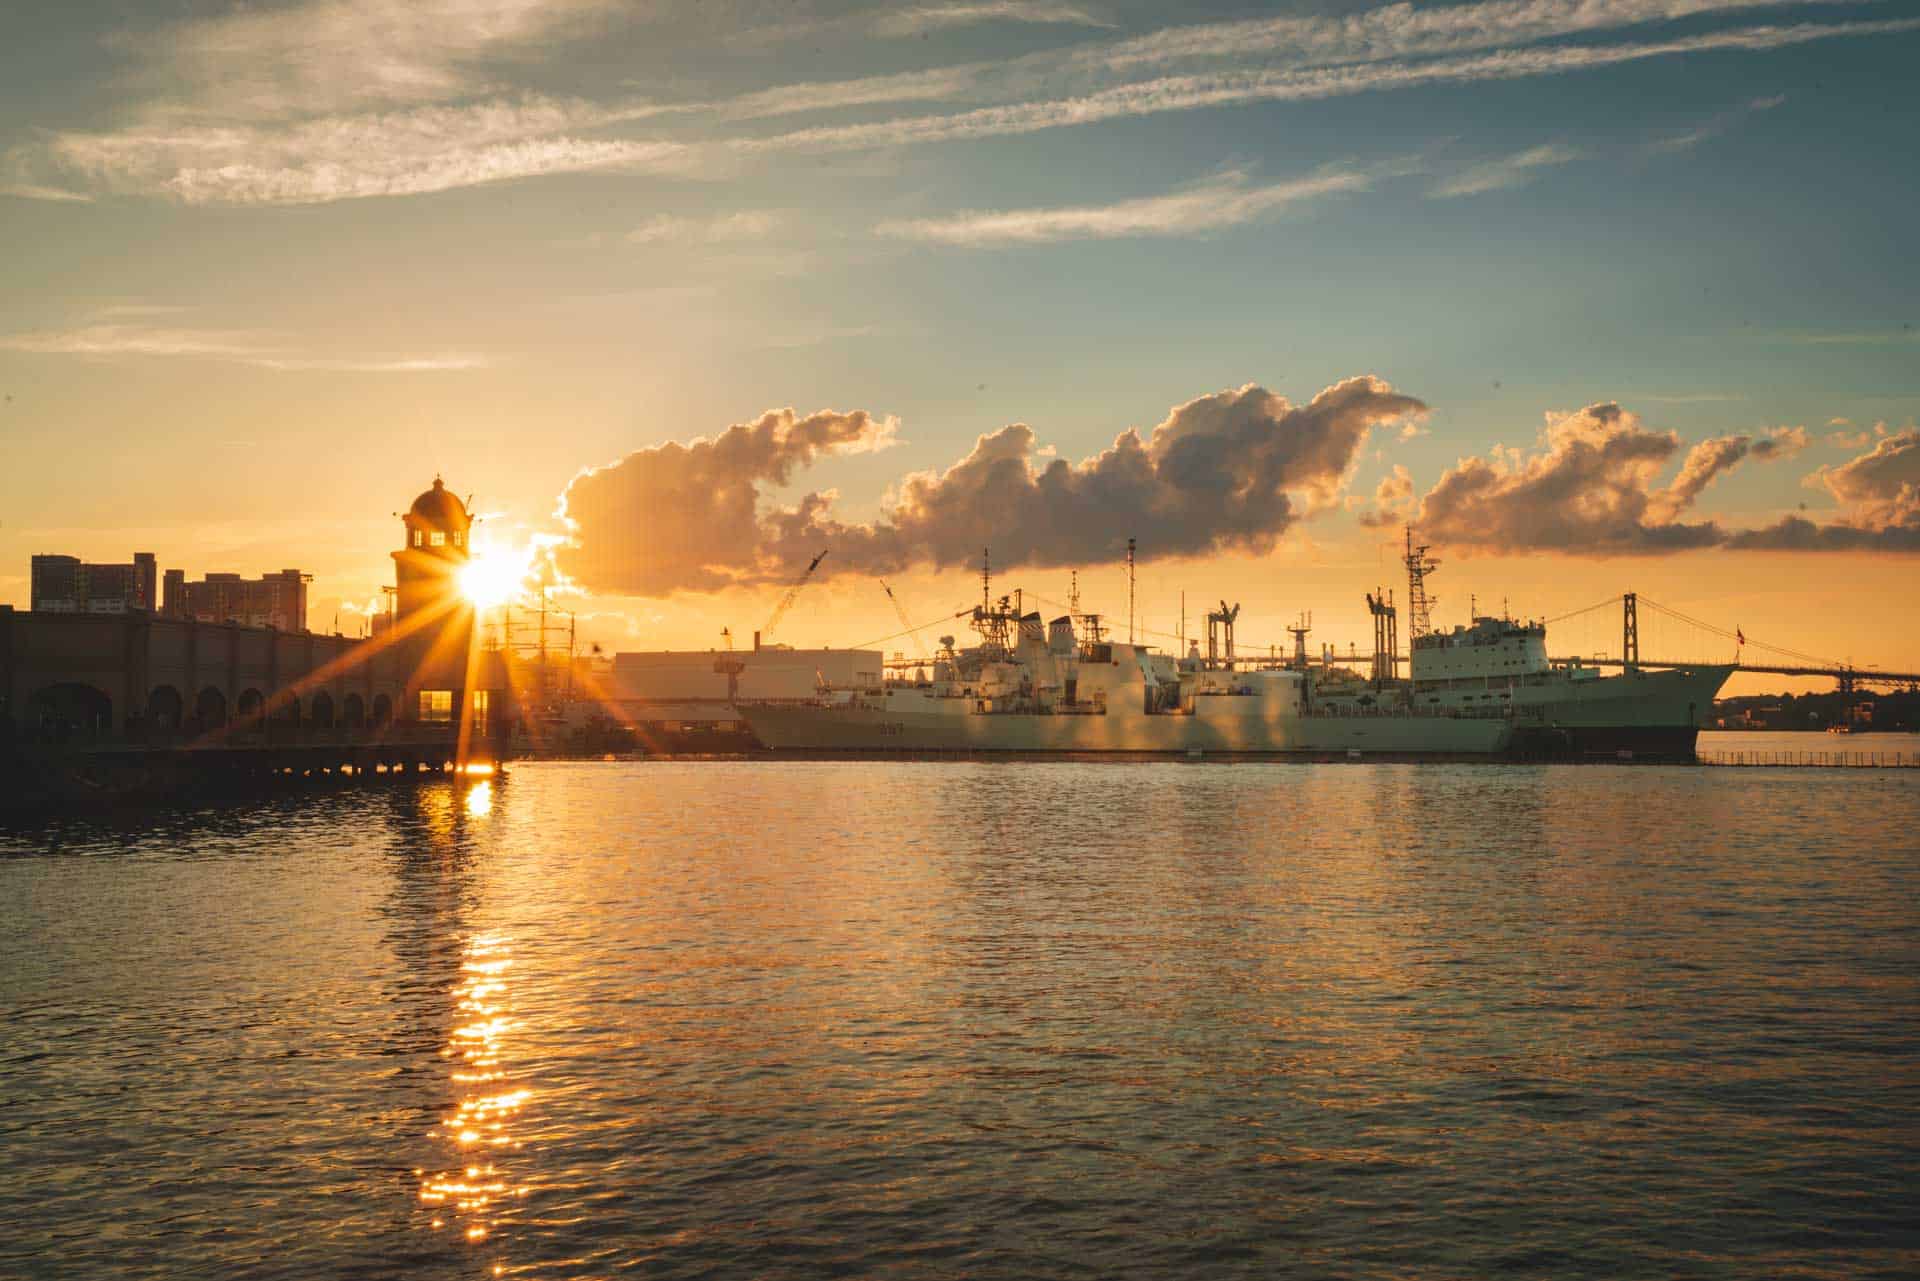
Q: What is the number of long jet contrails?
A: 2